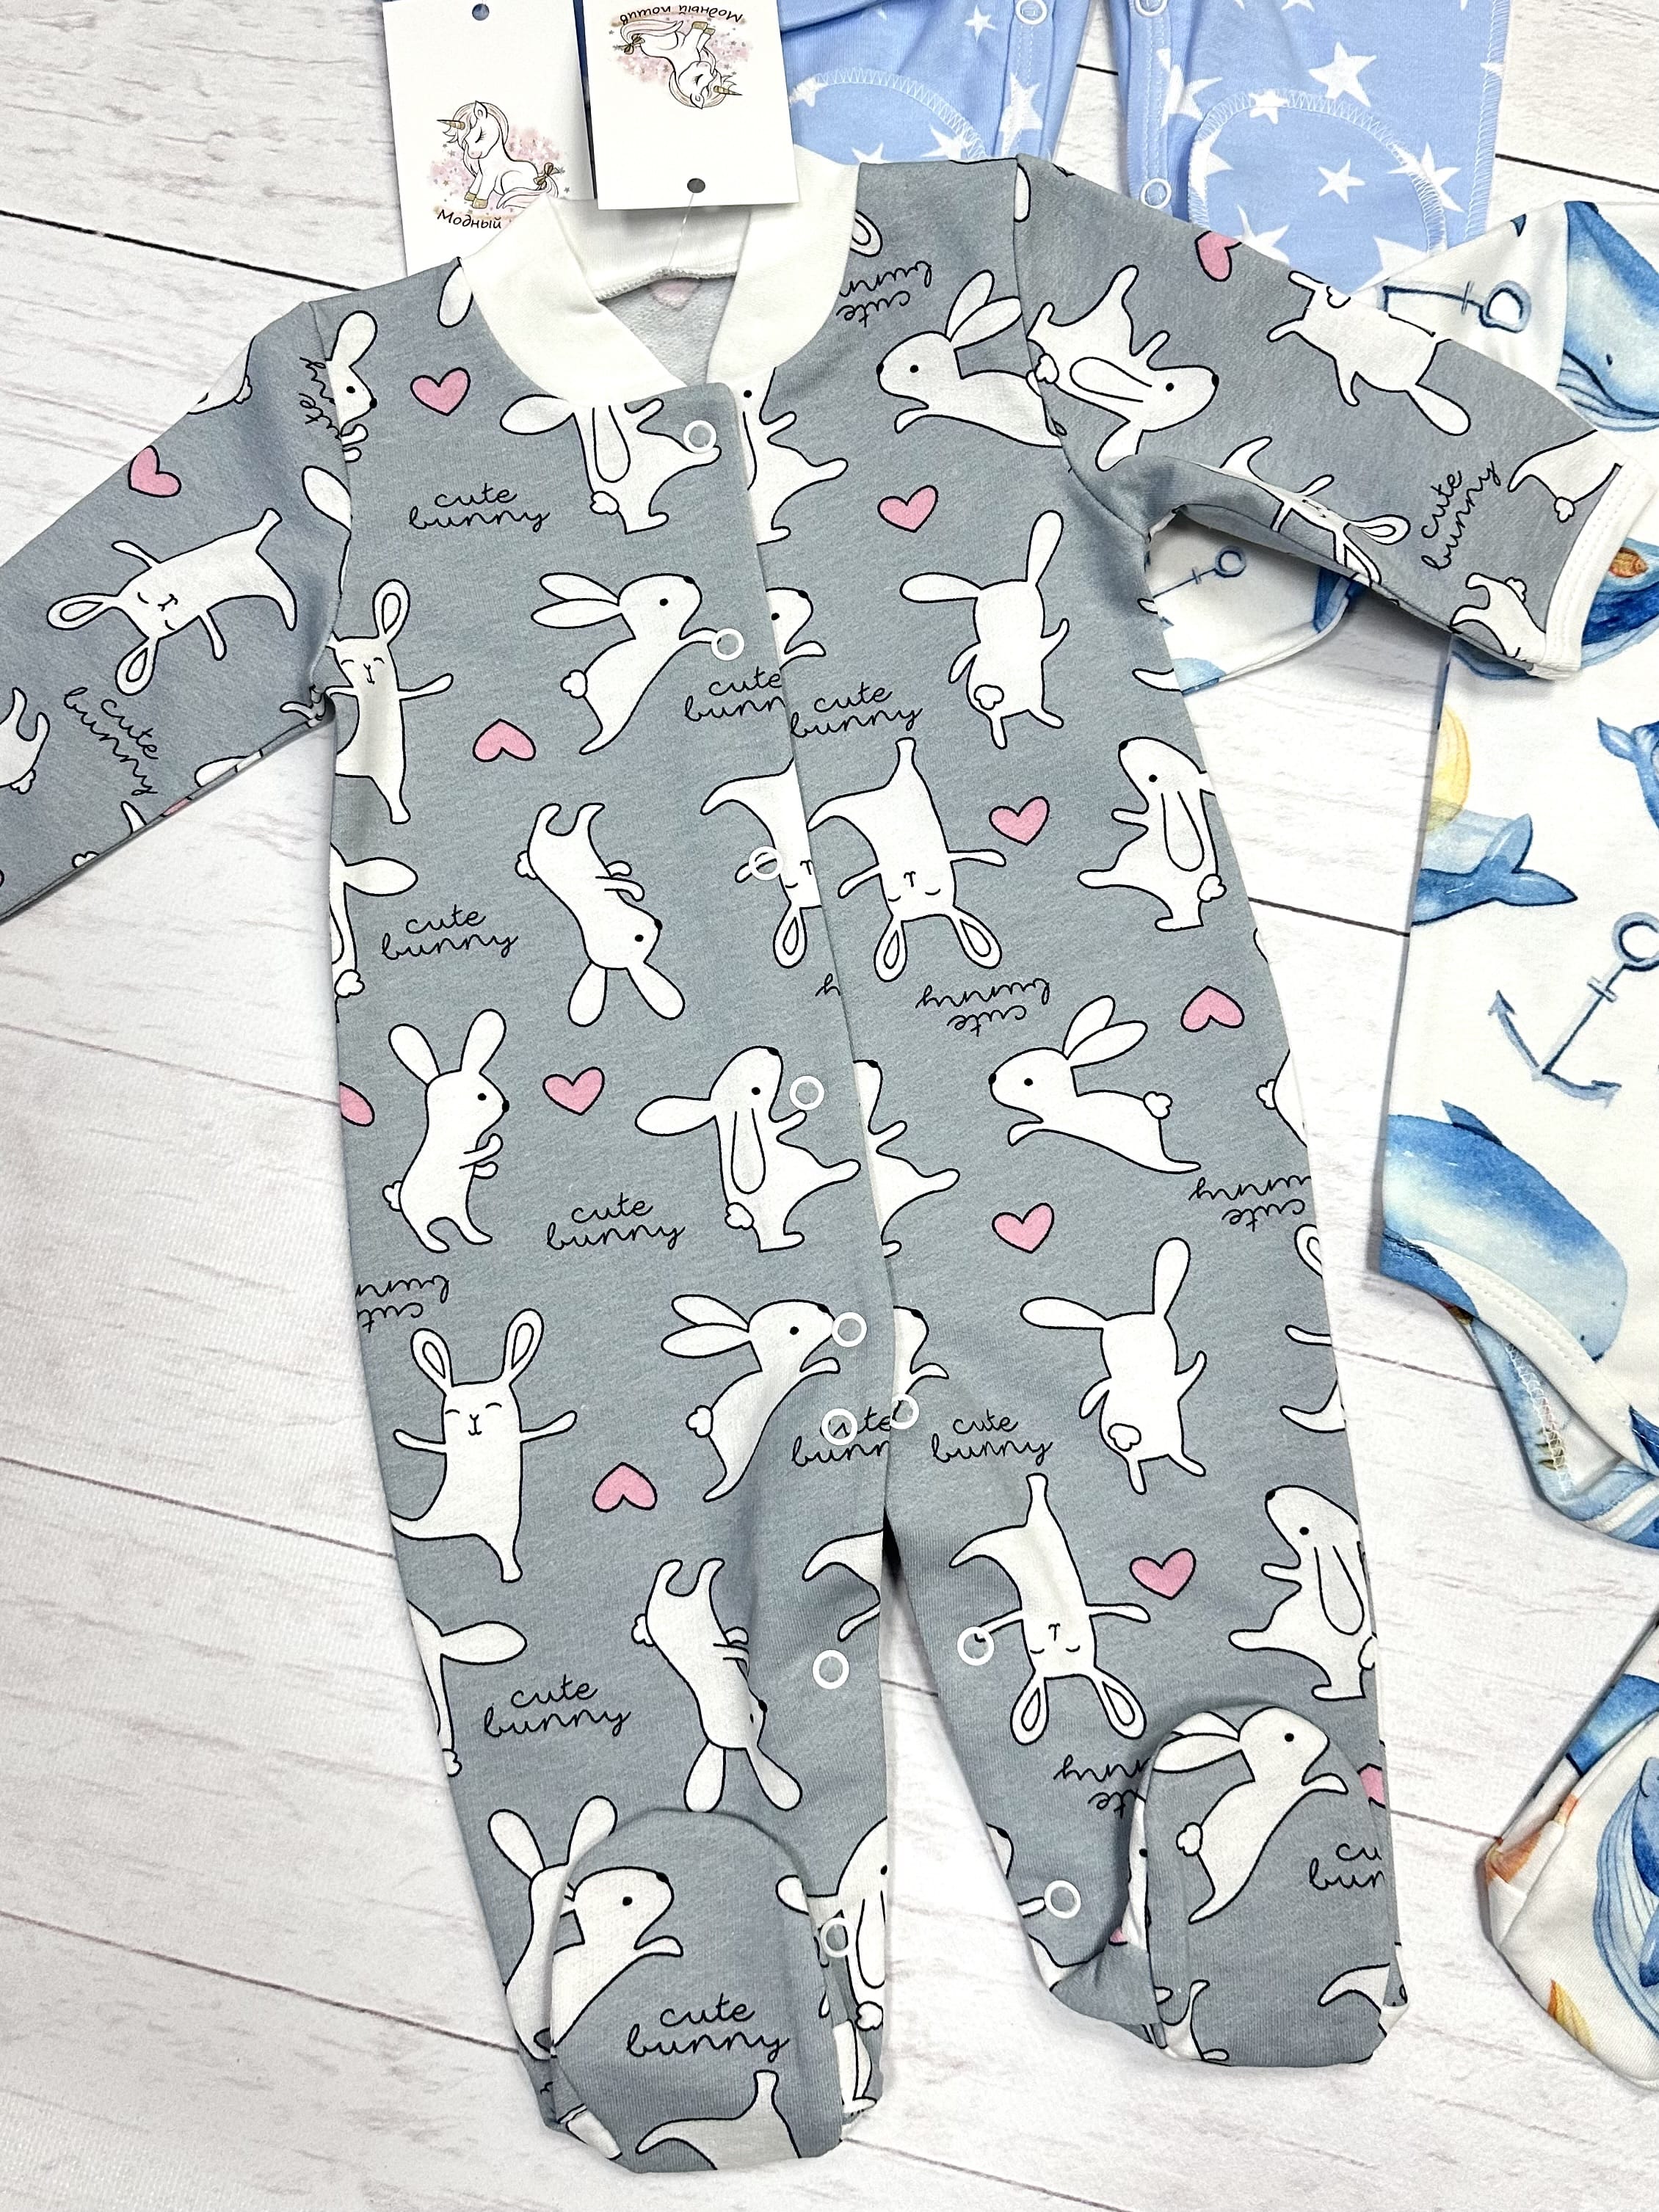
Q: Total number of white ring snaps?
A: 14